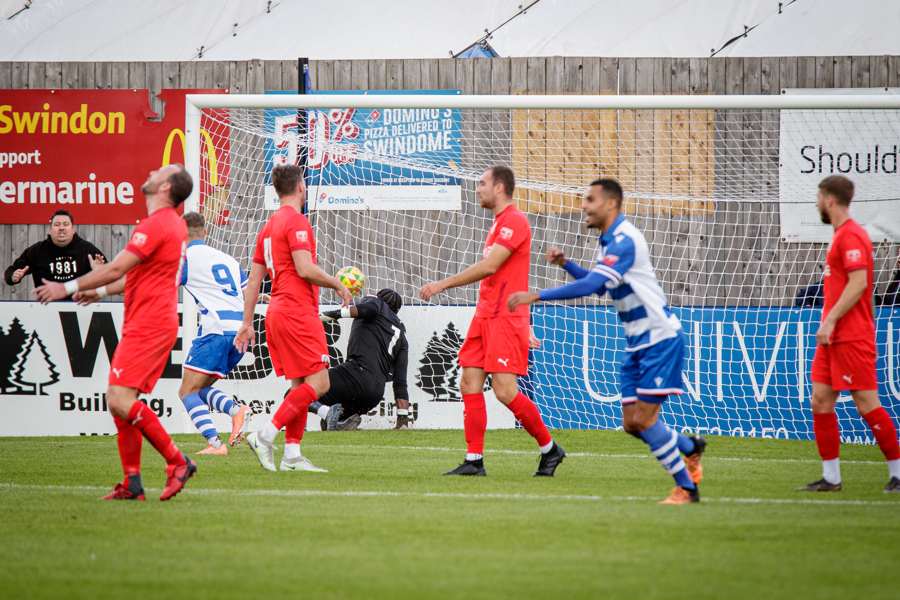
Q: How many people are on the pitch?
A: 7